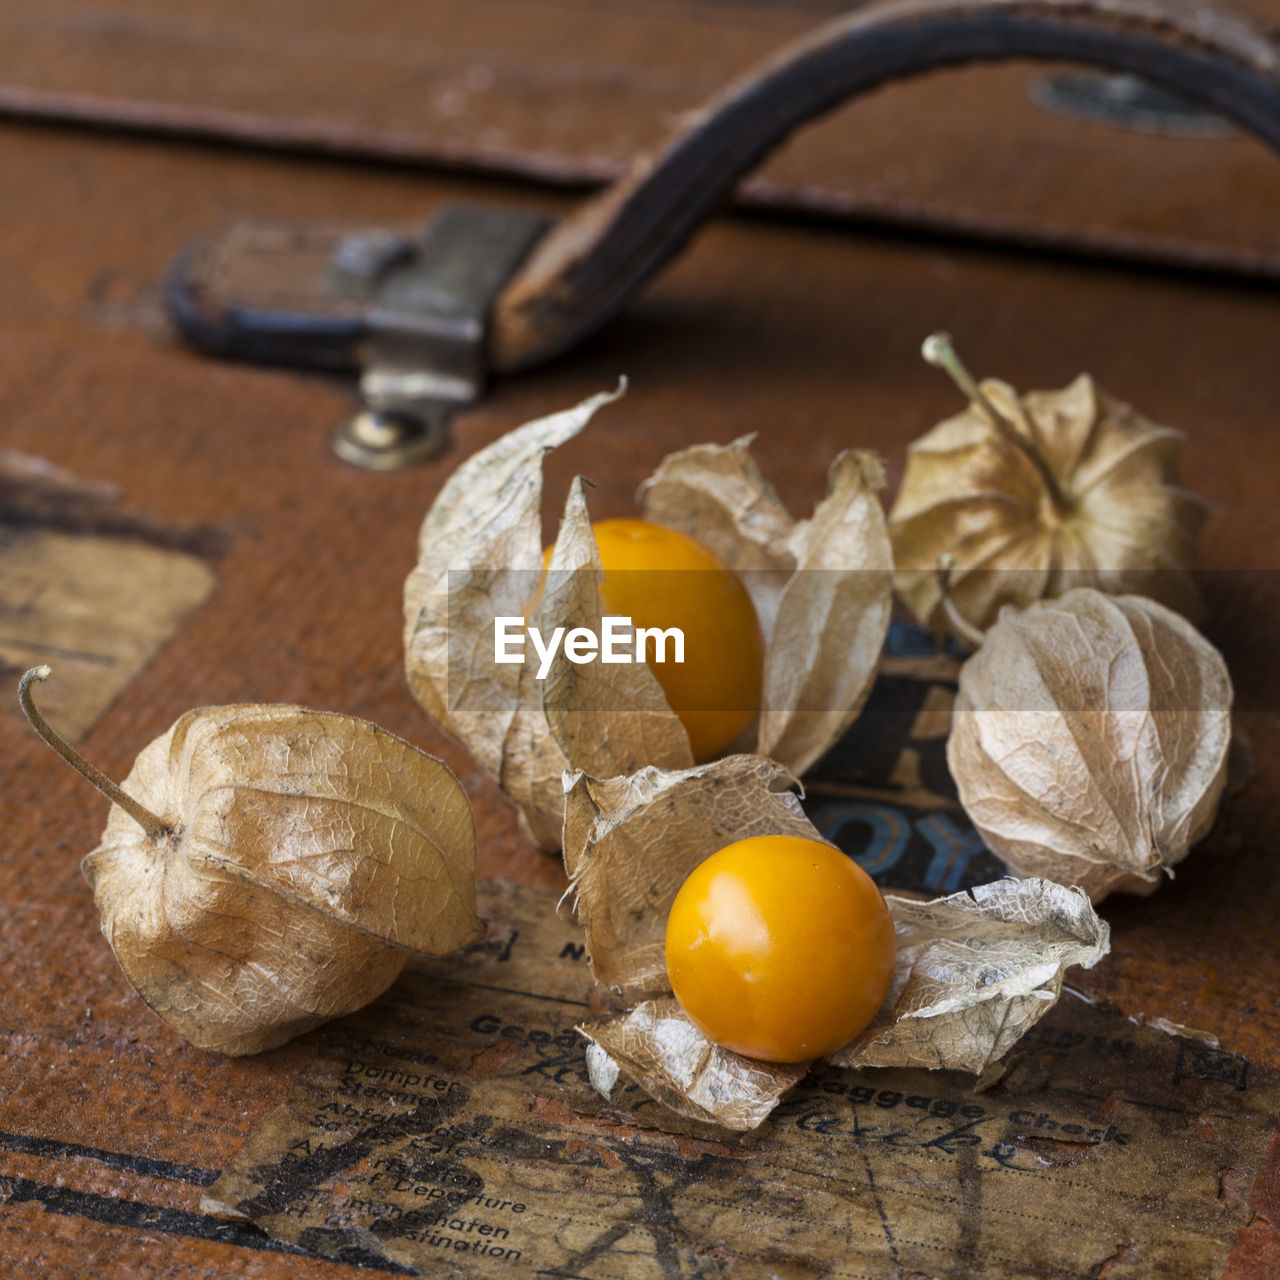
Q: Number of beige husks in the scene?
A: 5